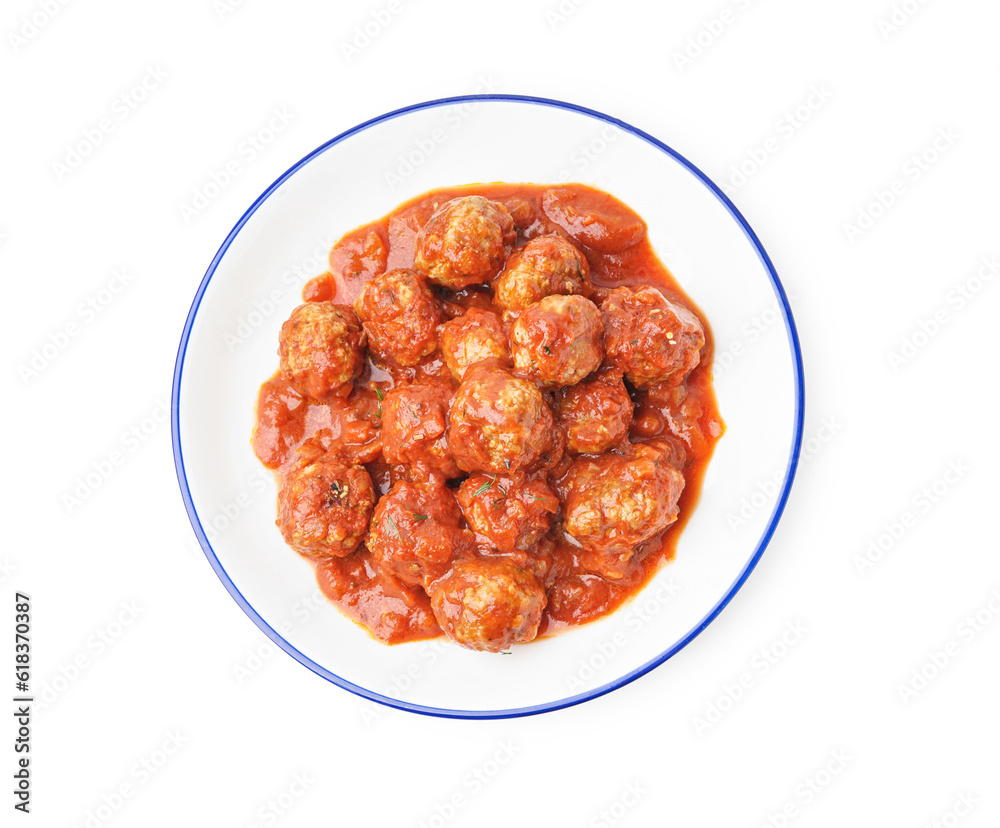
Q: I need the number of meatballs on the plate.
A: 15